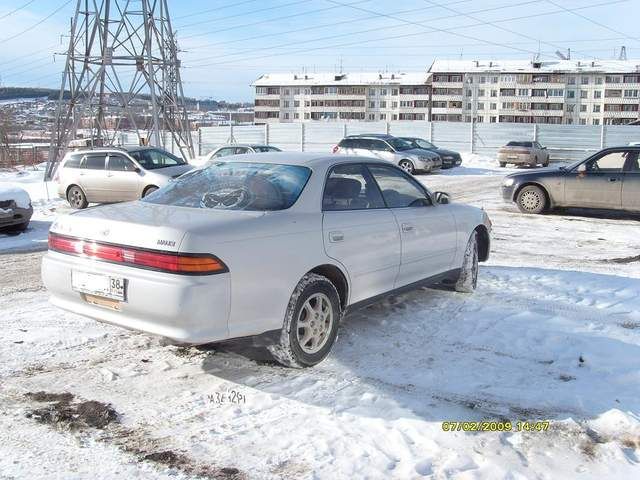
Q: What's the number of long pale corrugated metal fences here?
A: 1